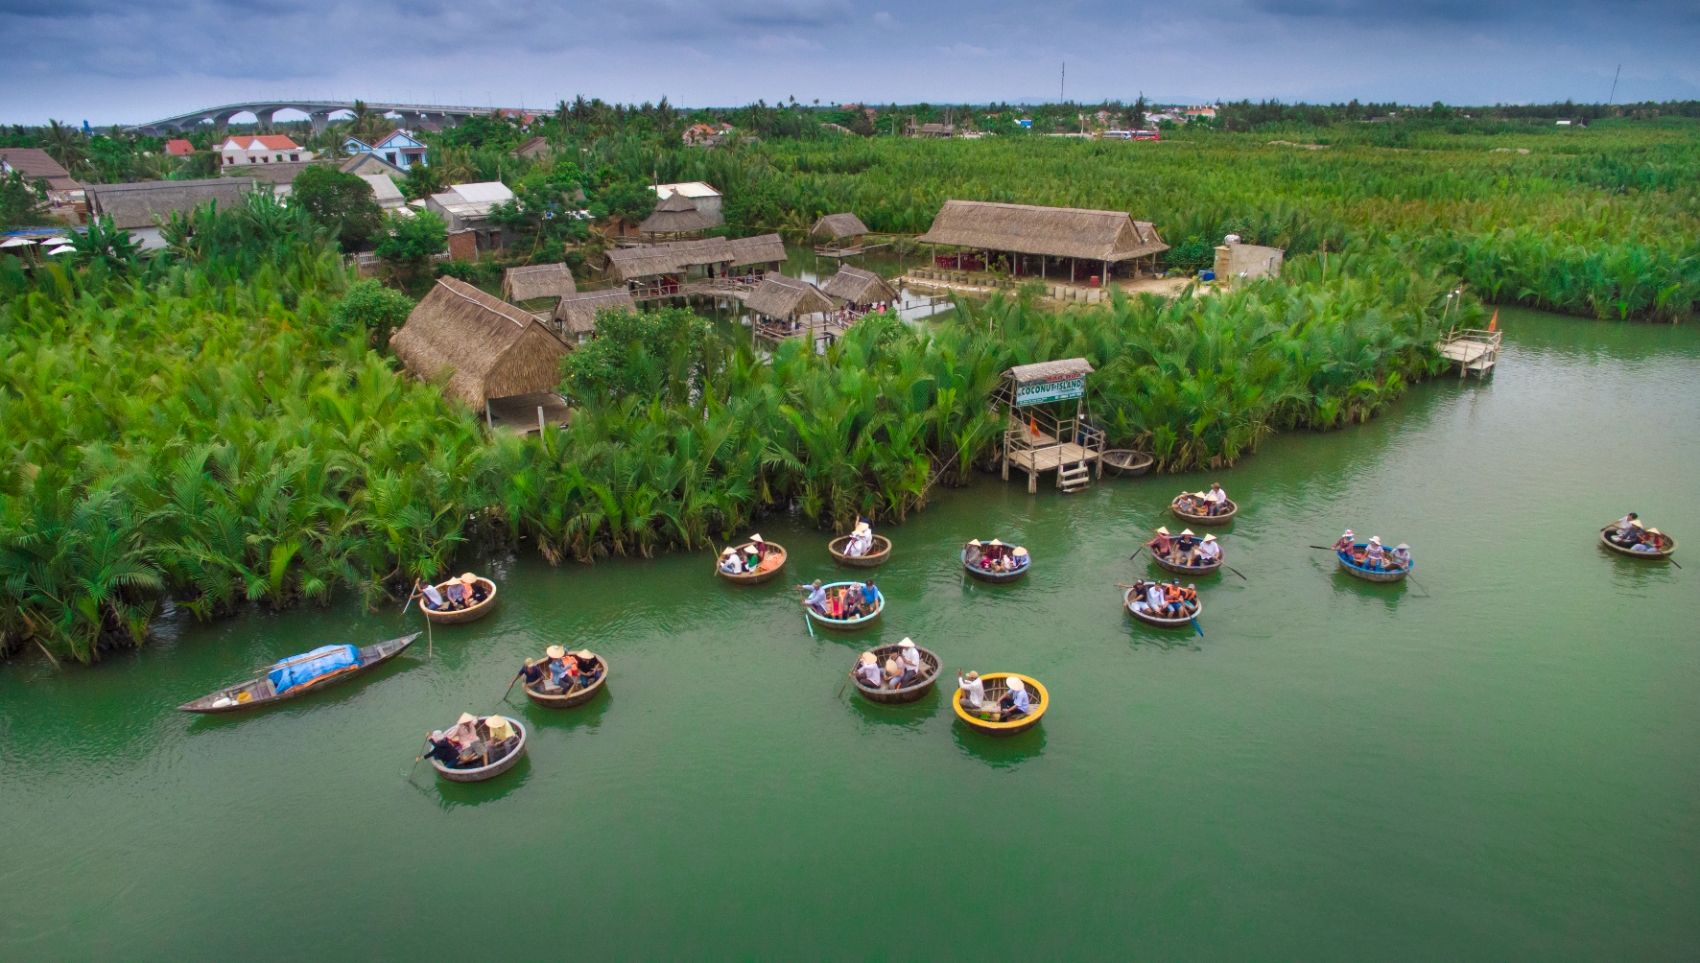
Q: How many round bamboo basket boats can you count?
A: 15